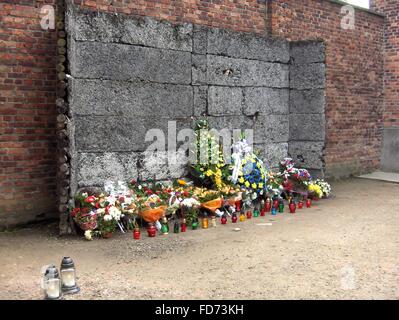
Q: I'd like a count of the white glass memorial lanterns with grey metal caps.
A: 2